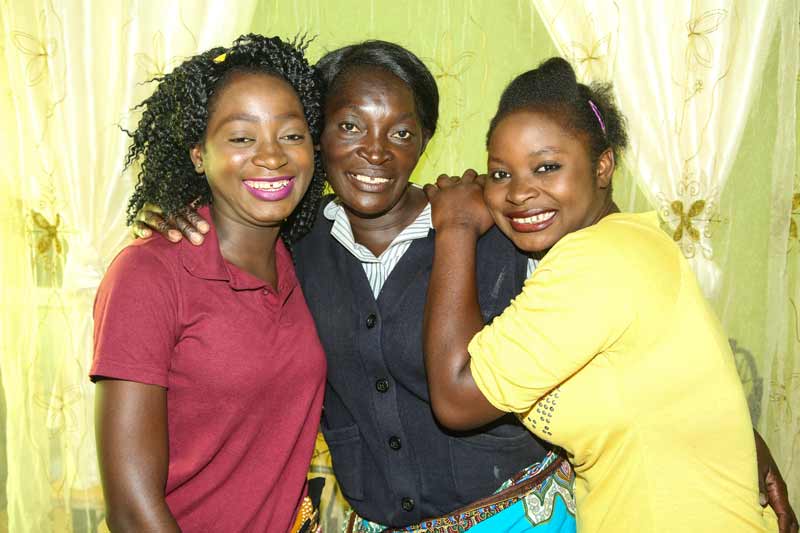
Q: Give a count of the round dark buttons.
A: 4